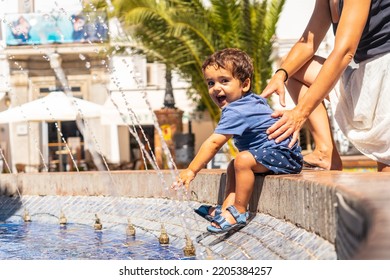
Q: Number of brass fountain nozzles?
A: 6